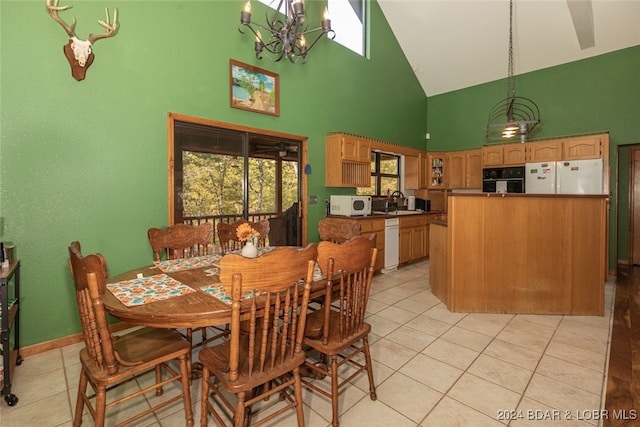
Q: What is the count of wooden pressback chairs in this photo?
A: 6